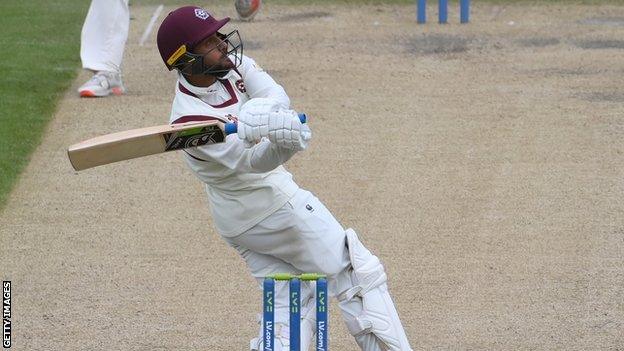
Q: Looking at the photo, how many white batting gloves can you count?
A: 2